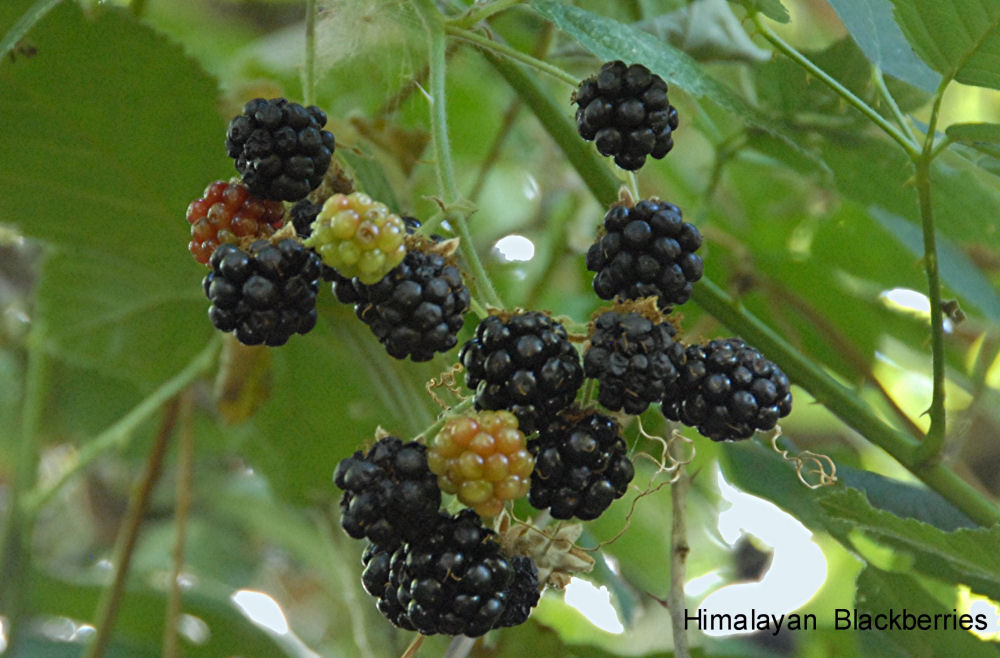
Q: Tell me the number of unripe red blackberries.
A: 1